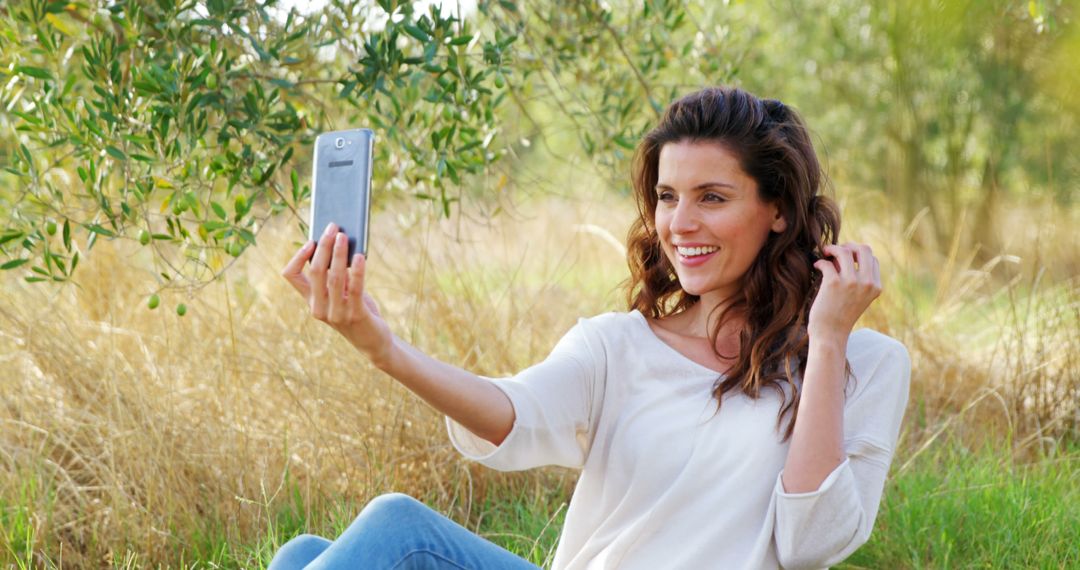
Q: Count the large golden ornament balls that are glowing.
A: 0